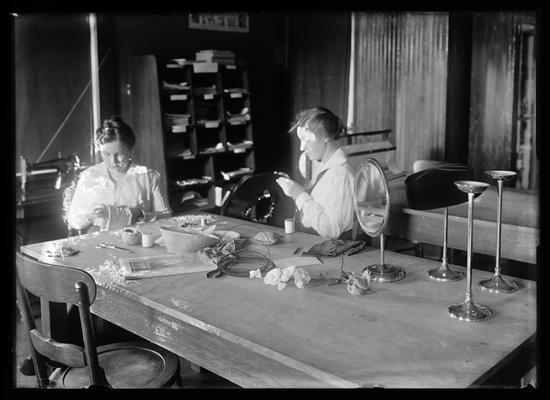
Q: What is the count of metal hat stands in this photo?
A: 3